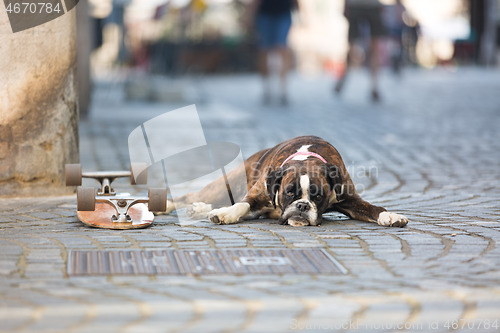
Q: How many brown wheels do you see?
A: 4